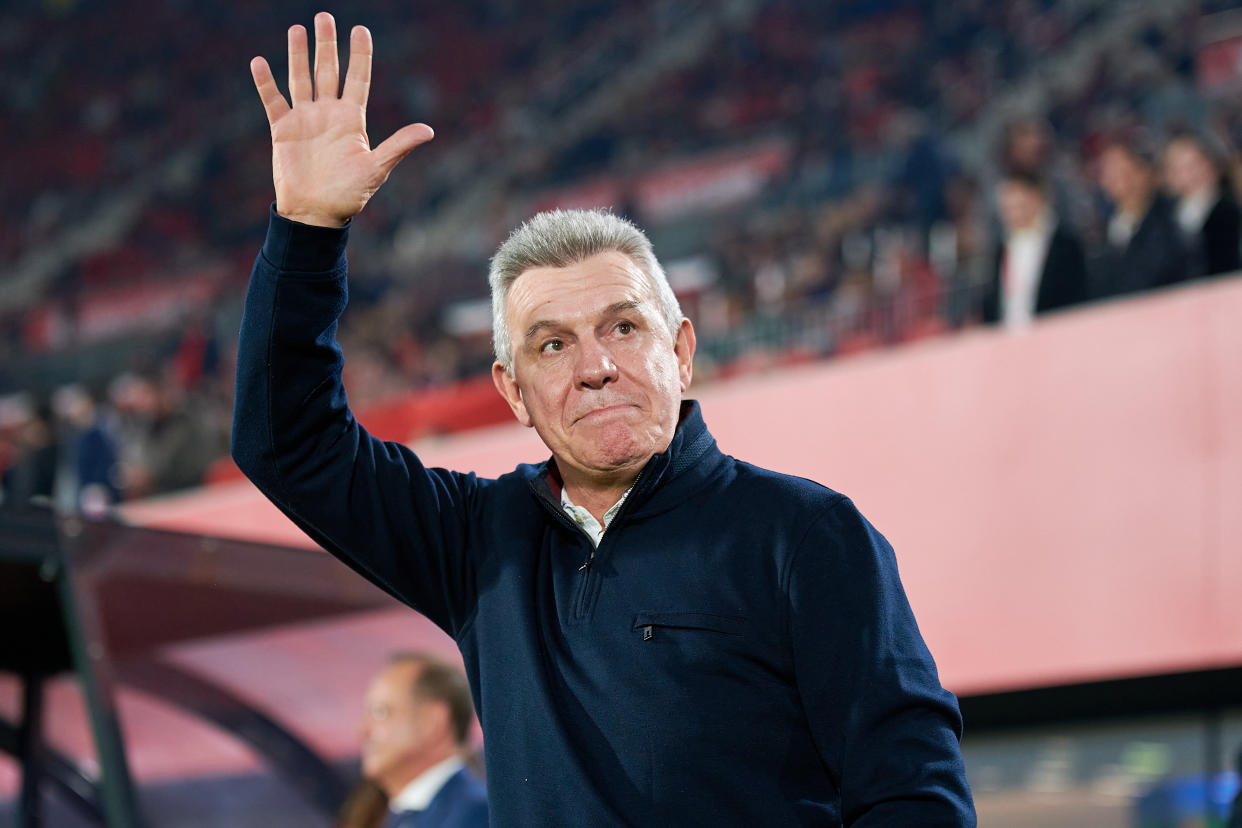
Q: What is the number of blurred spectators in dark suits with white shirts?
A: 3